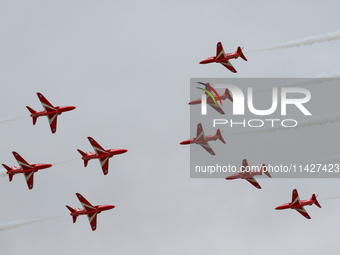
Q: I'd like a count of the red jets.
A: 9